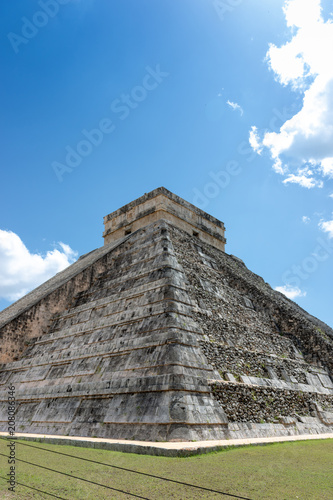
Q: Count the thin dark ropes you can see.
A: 3